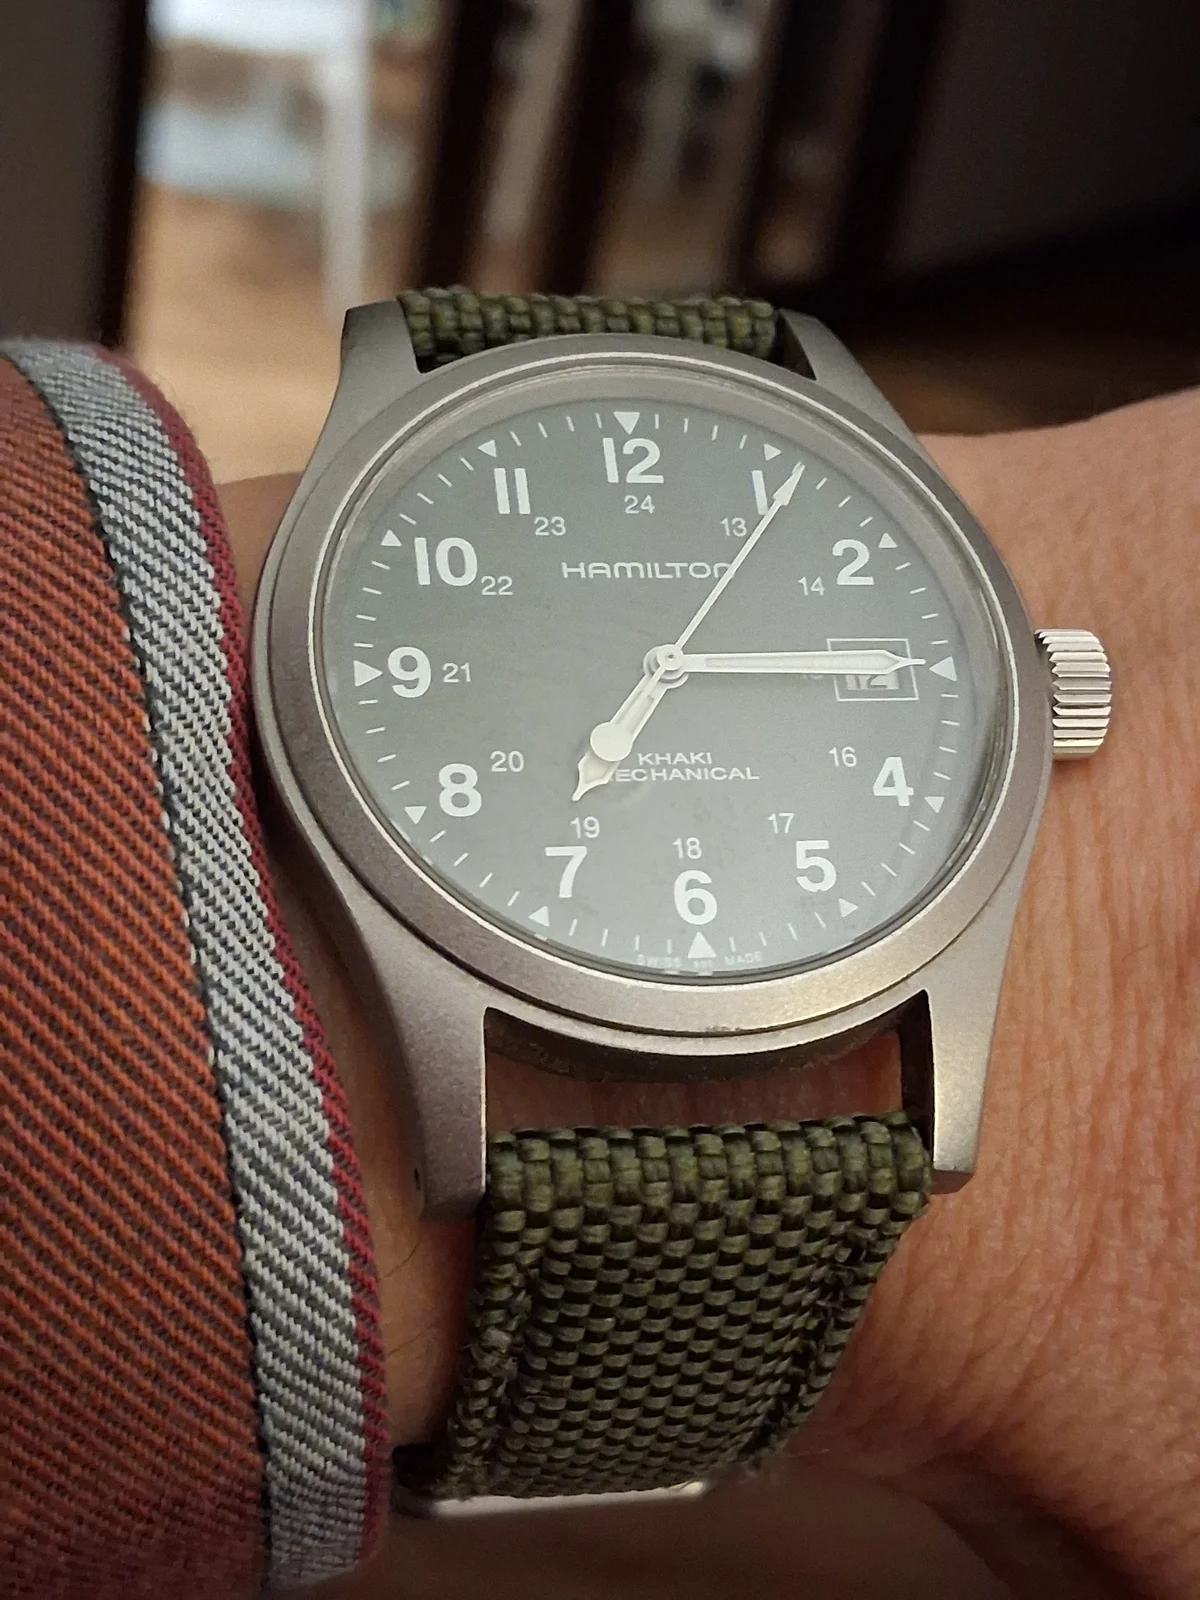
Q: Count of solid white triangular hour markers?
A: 12